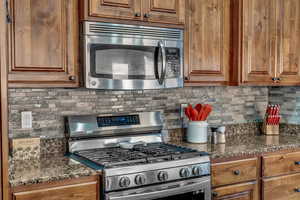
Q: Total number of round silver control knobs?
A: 5